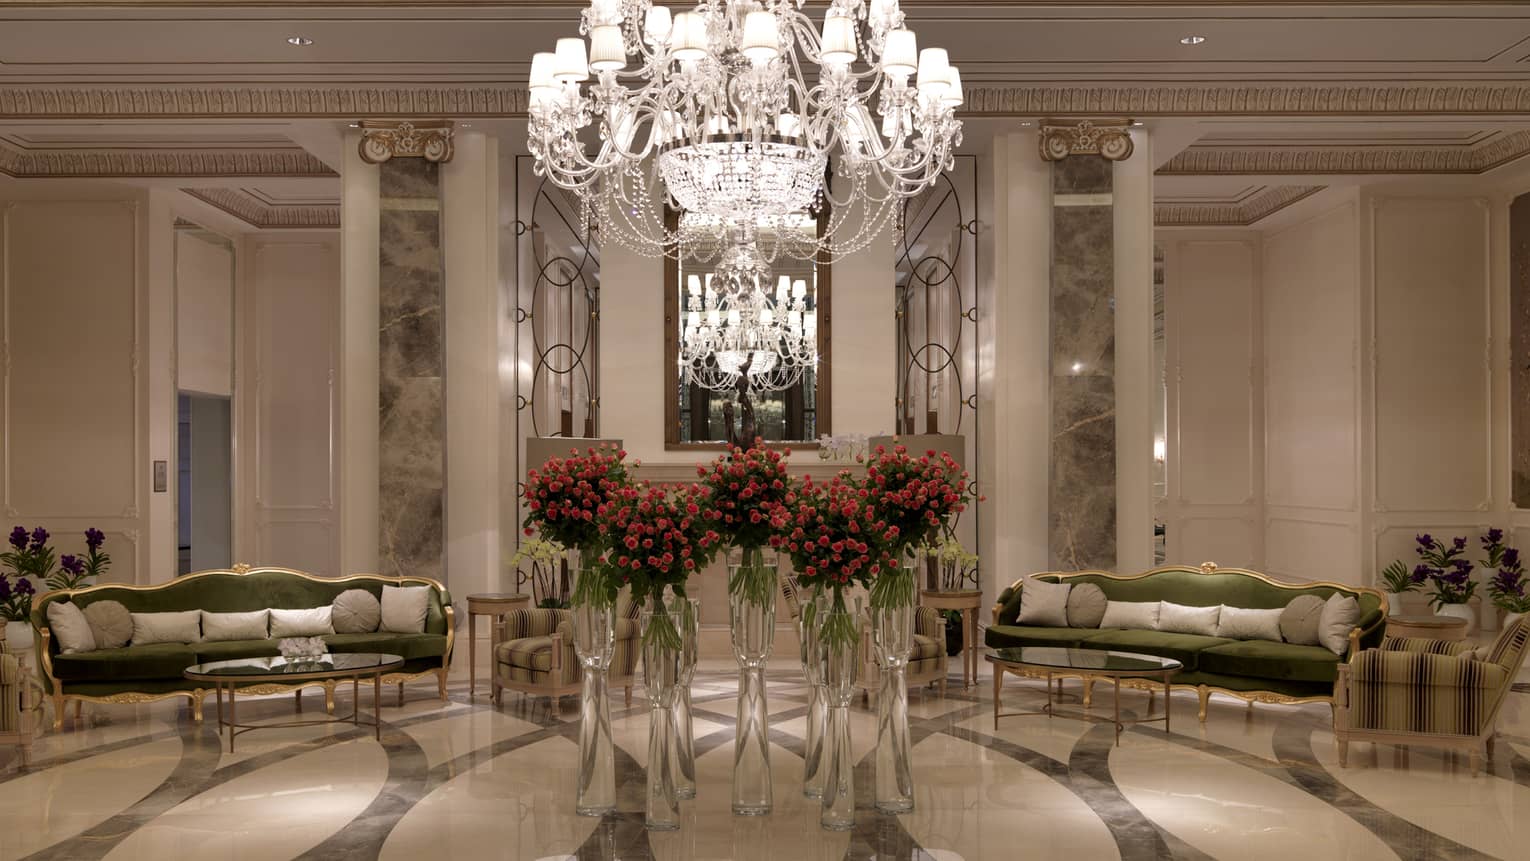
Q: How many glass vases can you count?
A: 7